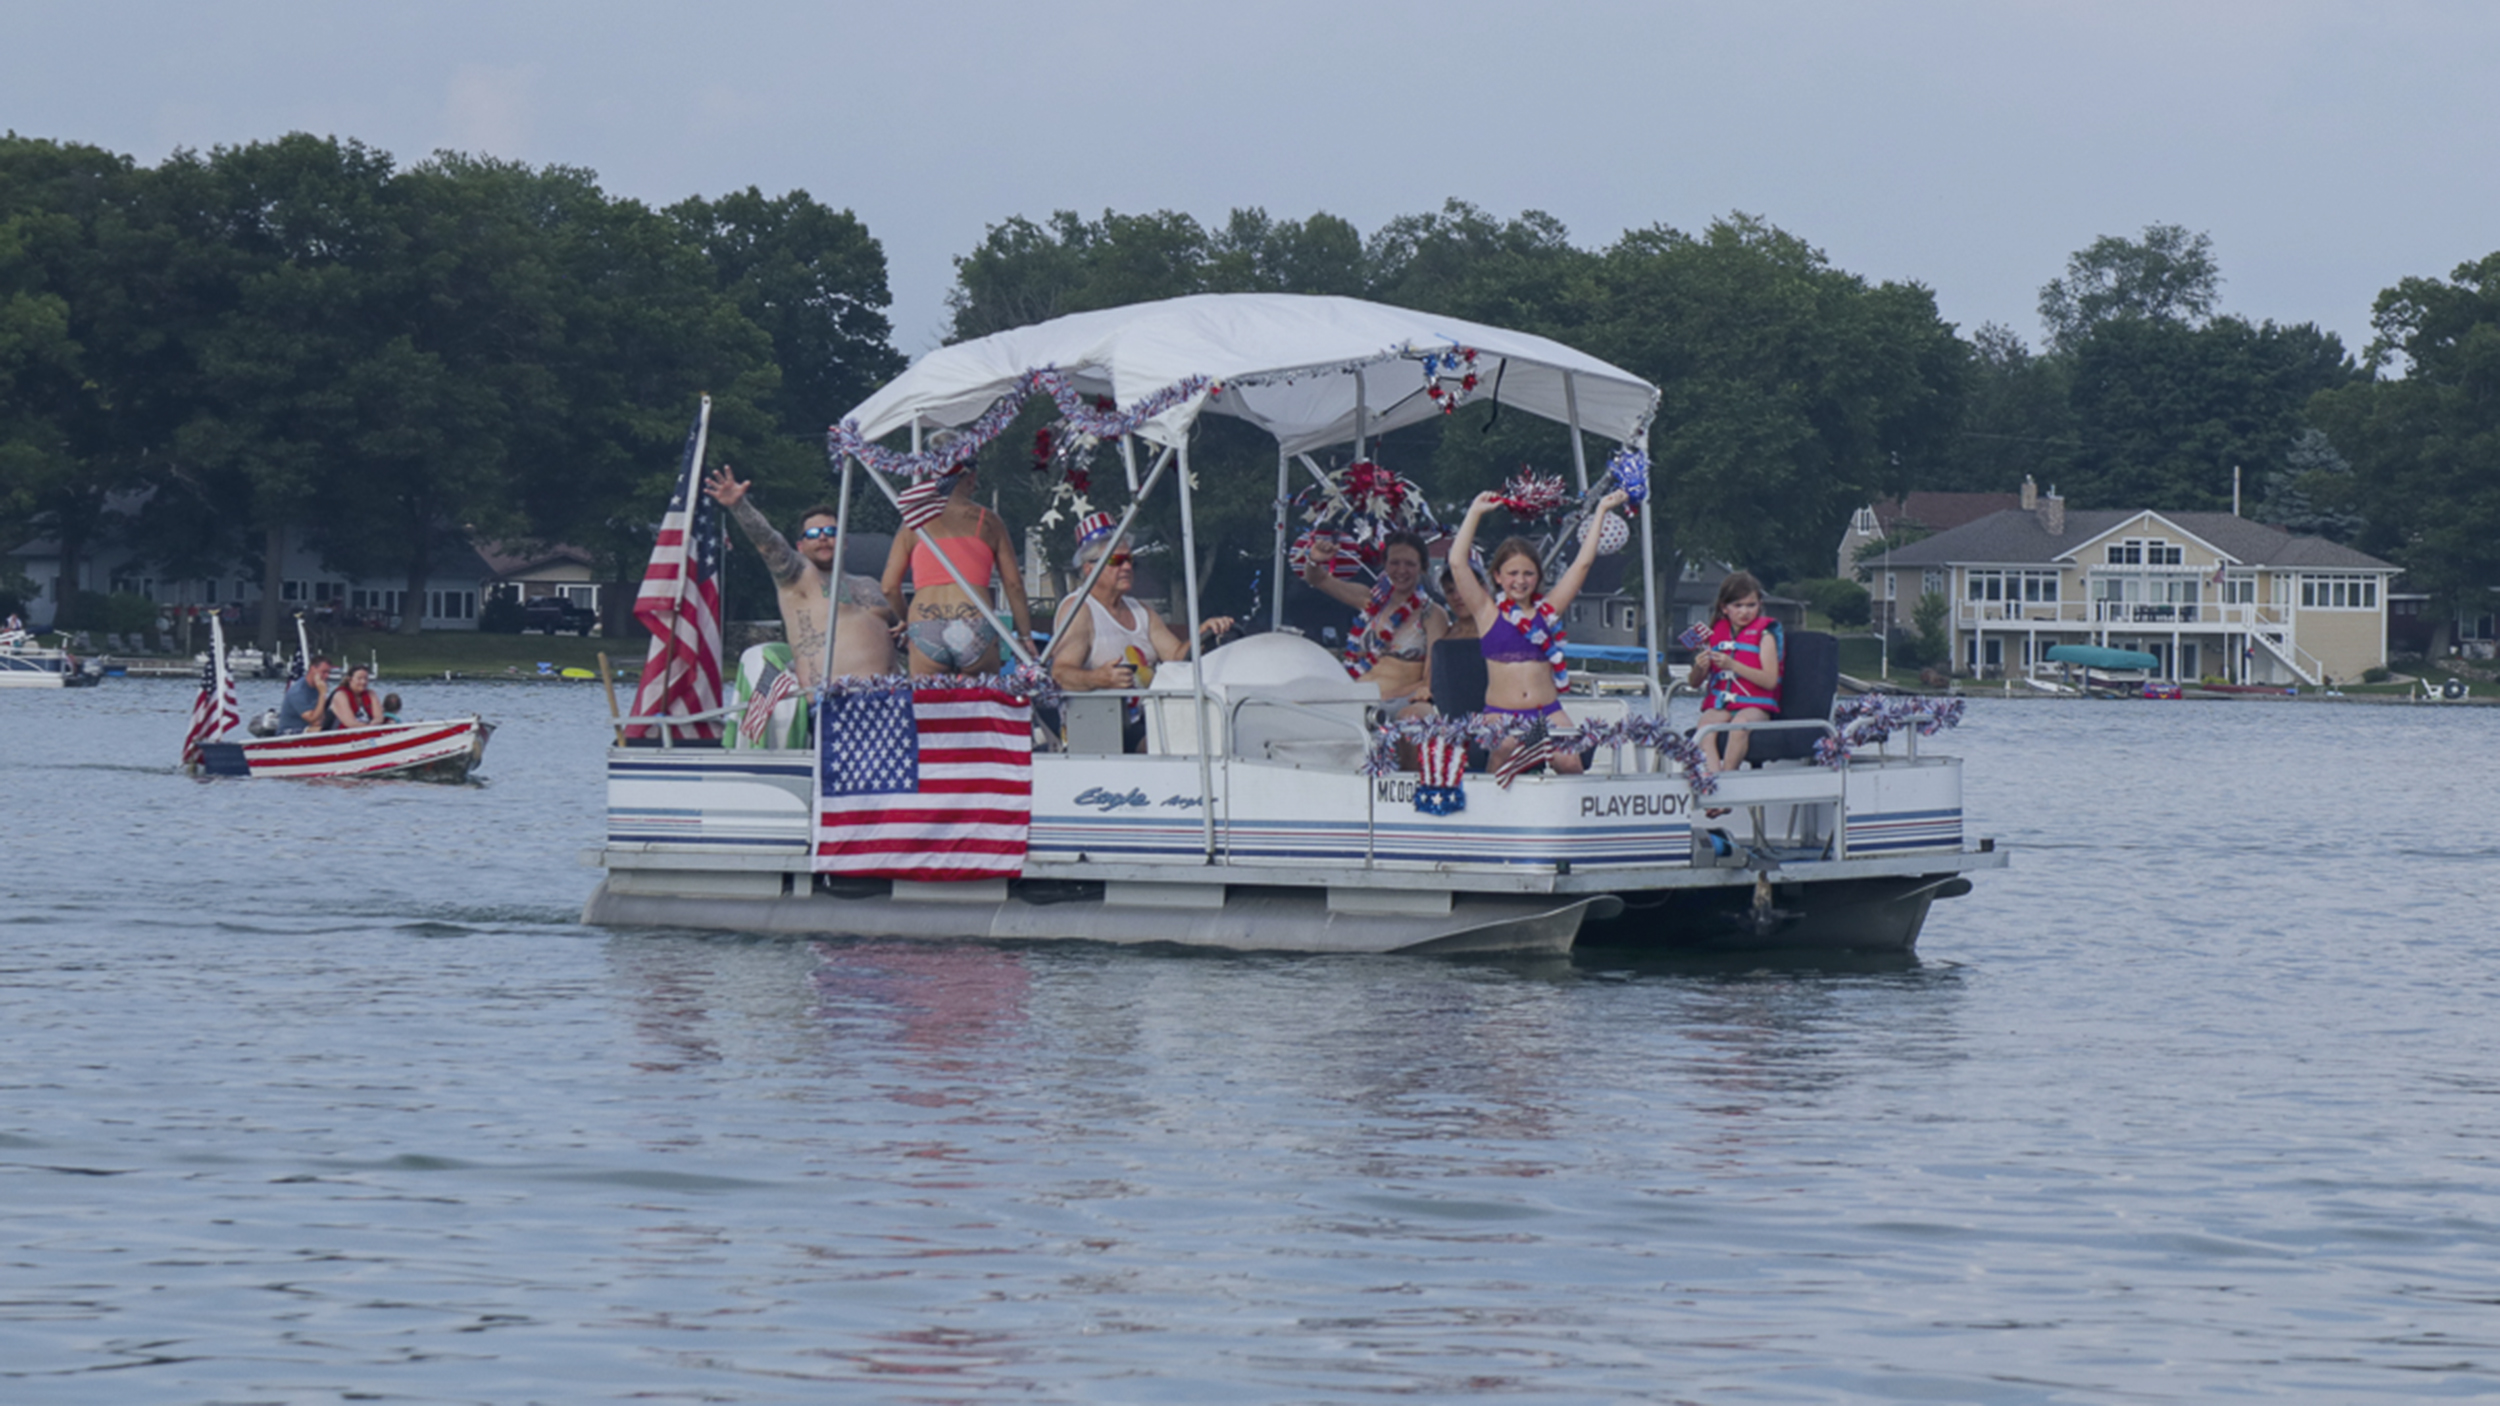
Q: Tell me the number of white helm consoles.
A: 1